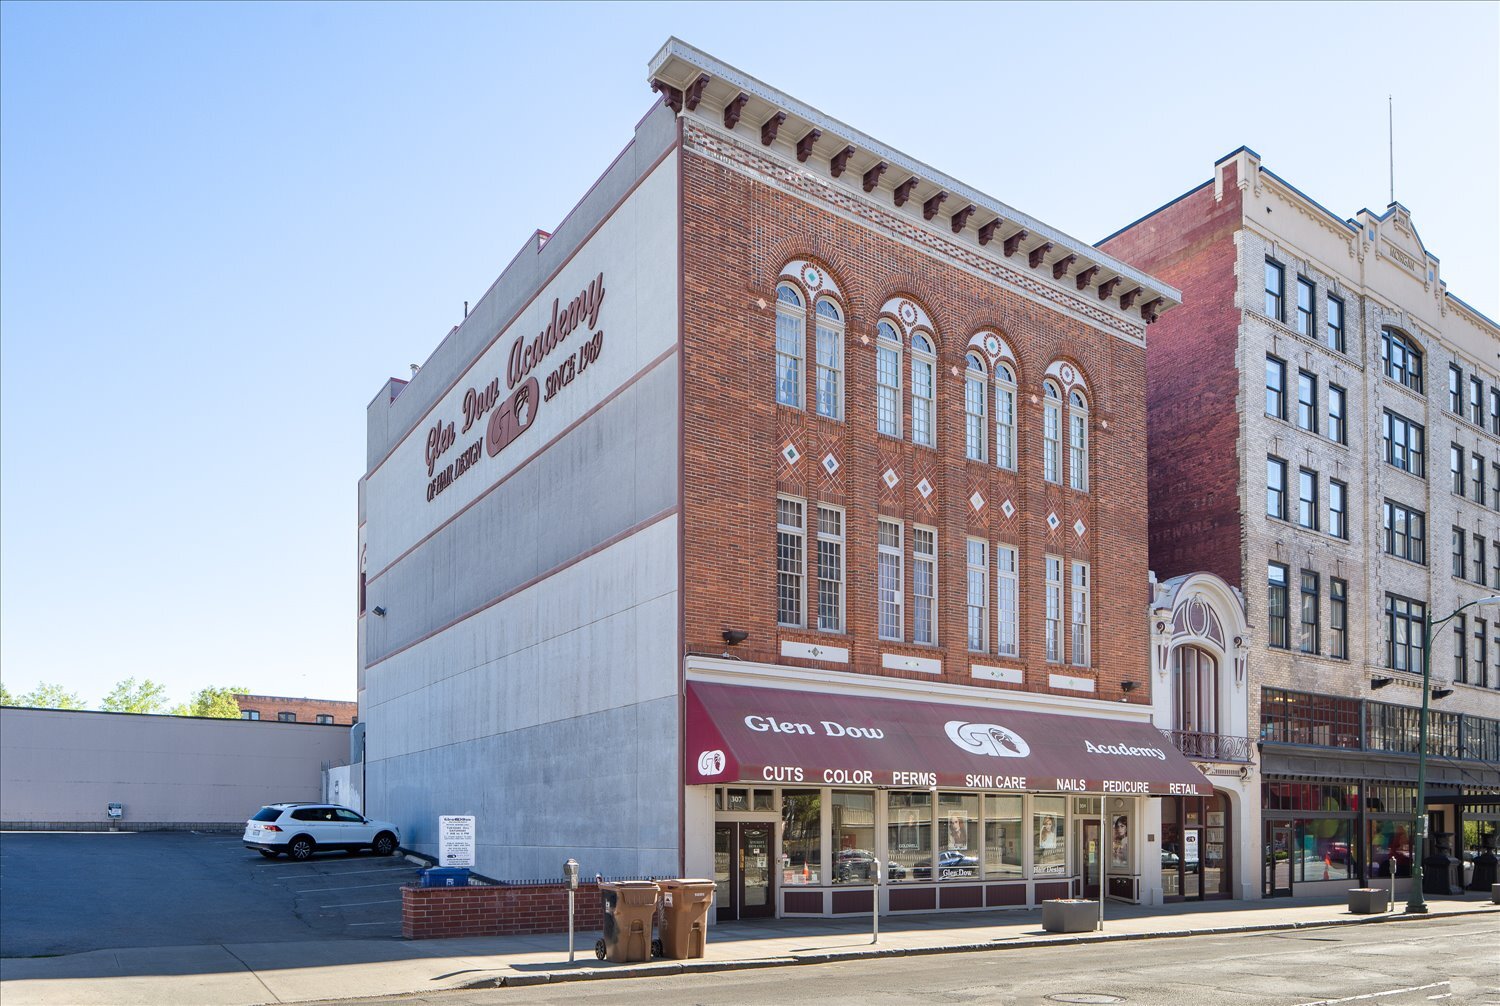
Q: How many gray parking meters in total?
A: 3